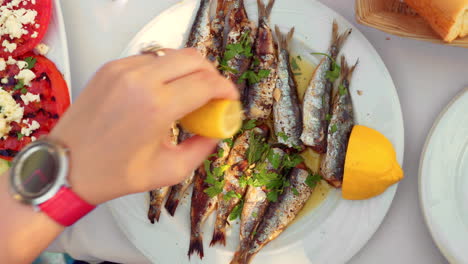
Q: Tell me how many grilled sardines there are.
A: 13